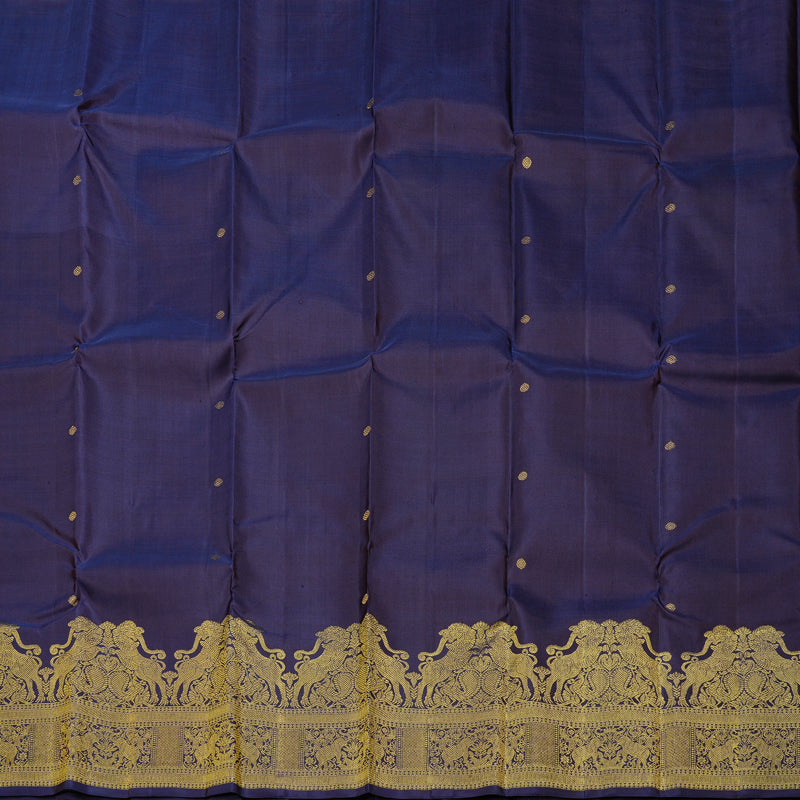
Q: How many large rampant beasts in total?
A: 13